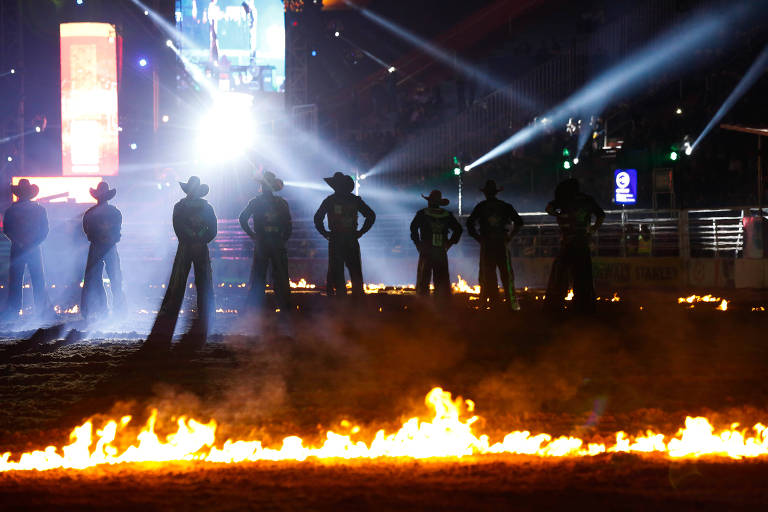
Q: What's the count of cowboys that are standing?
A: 8